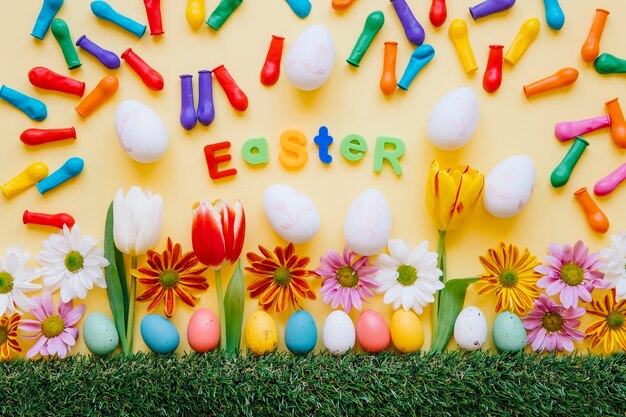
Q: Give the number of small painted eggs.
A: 10